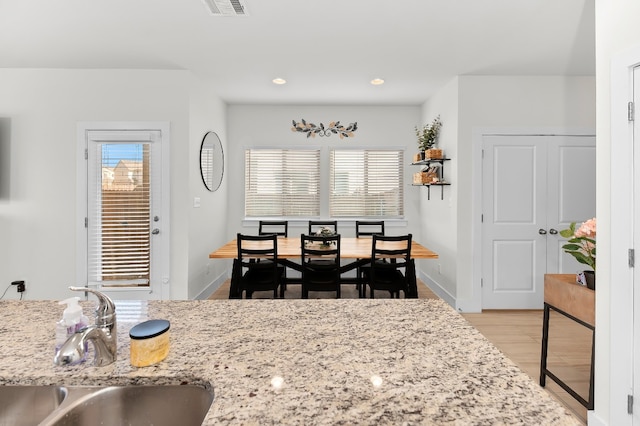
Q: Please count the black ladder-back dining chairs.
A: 6